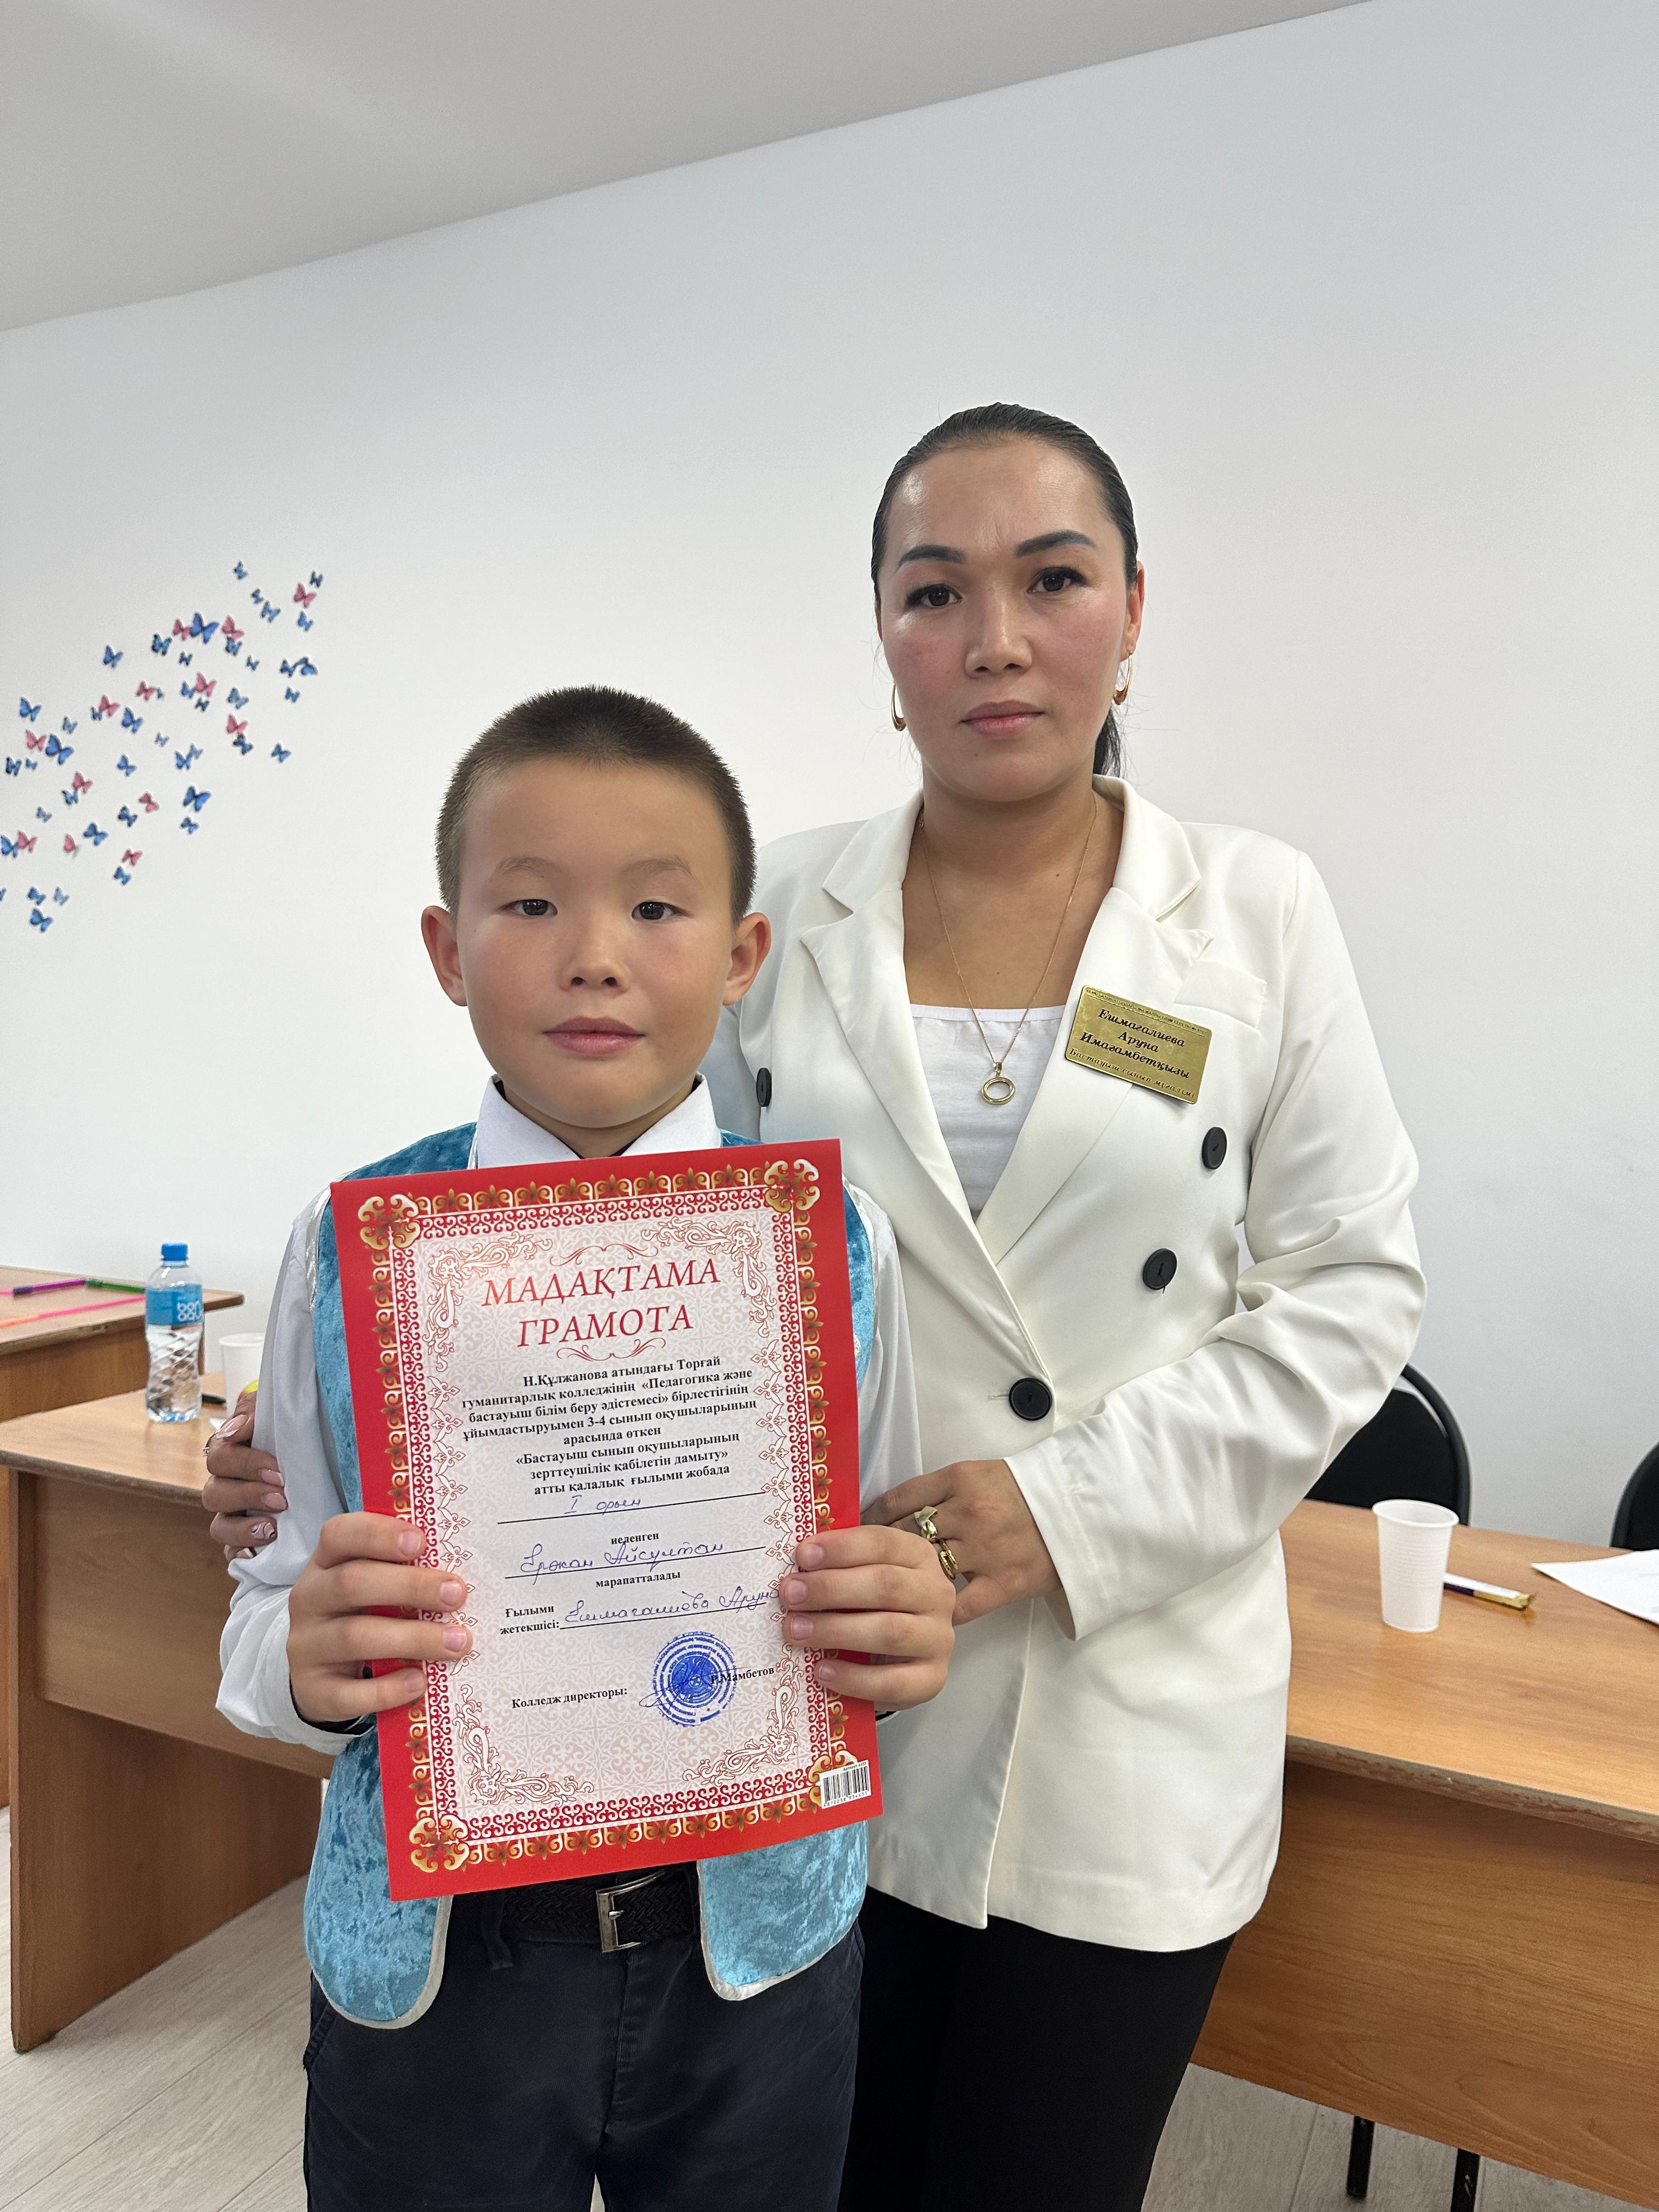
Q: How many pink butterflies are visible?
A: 13